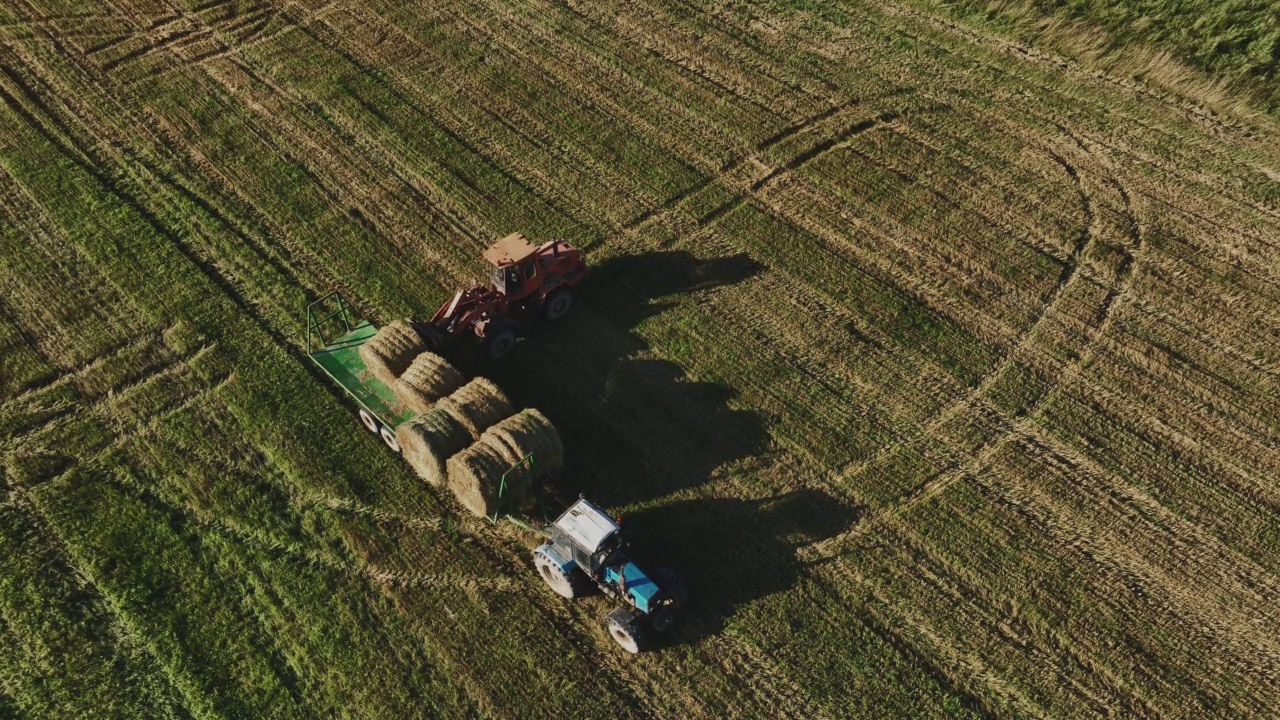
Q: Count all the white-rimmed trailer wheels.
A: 2